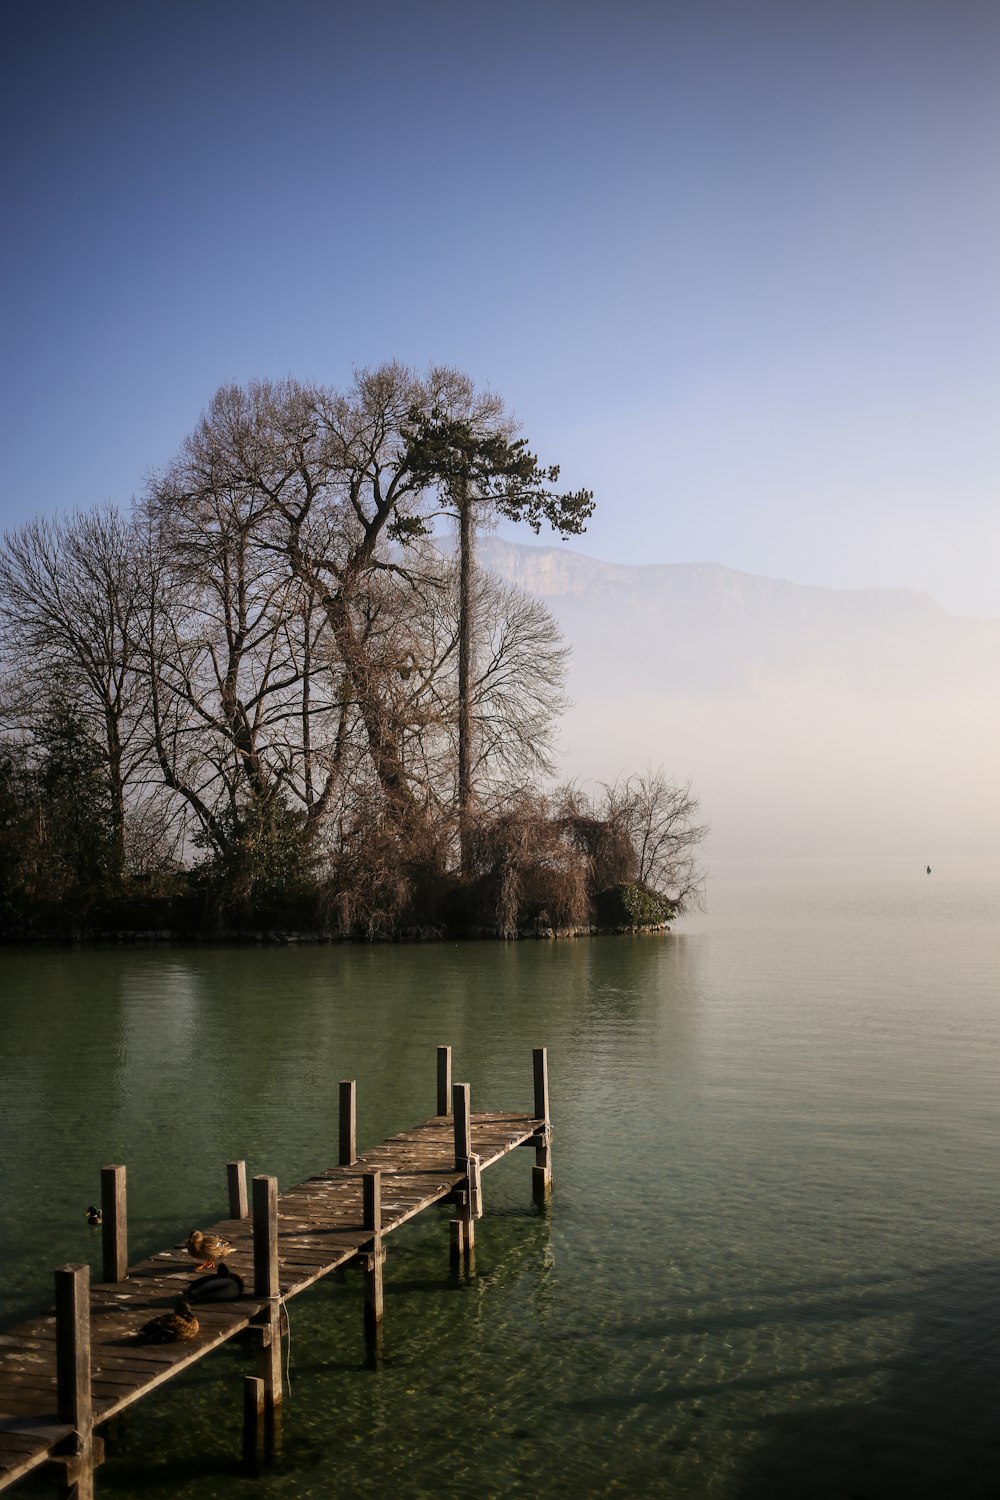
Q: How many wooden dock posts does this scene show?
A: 9